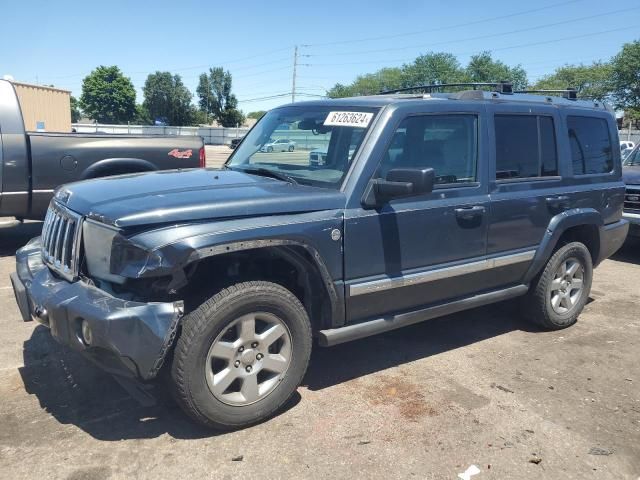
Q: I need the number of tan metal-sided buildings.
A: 1